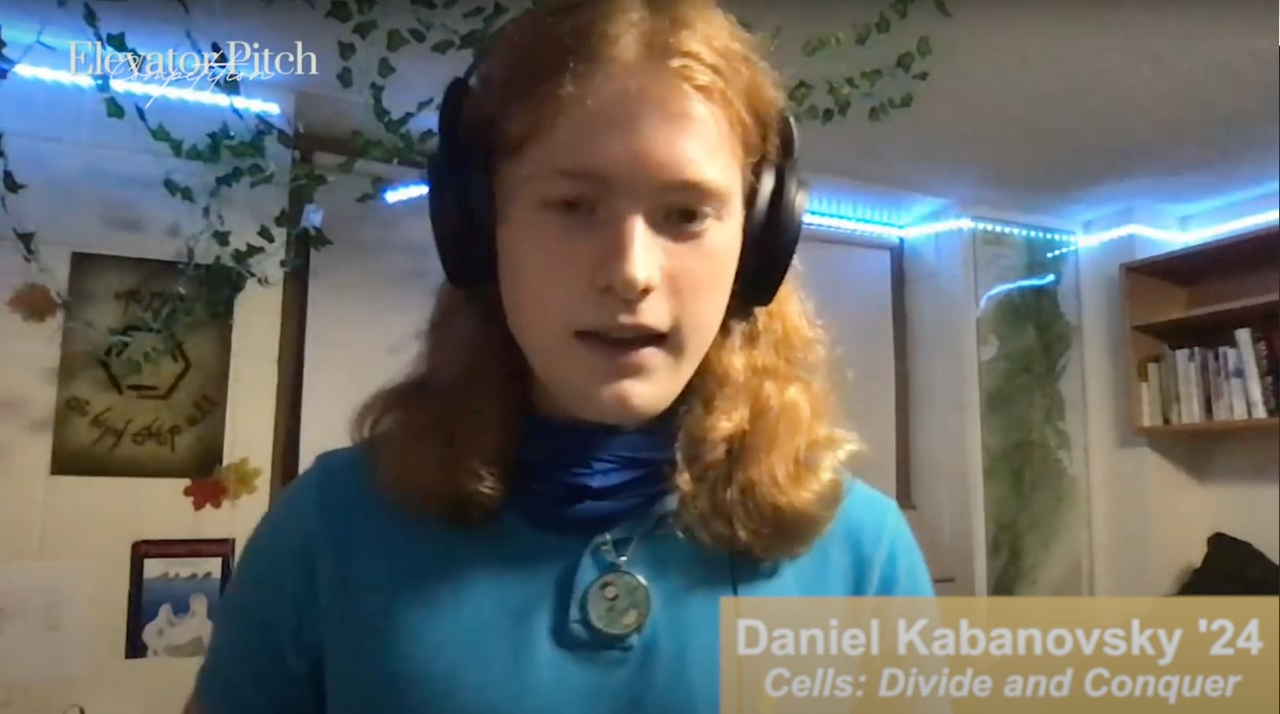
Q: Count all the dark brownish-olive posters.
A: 1